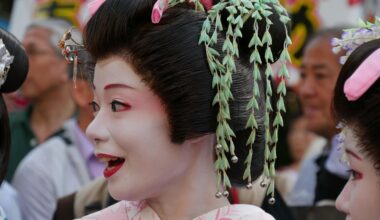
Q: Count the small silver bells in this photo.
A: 7